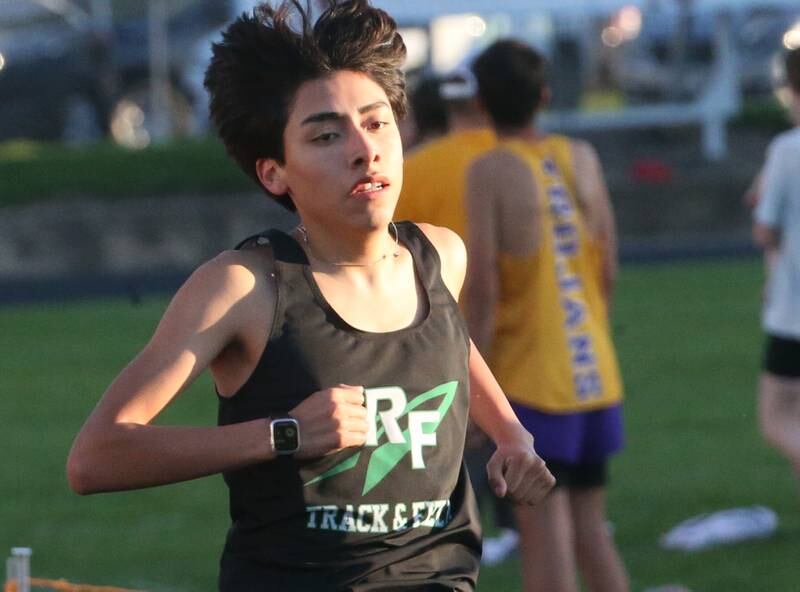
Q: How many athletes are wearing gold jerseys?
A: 2